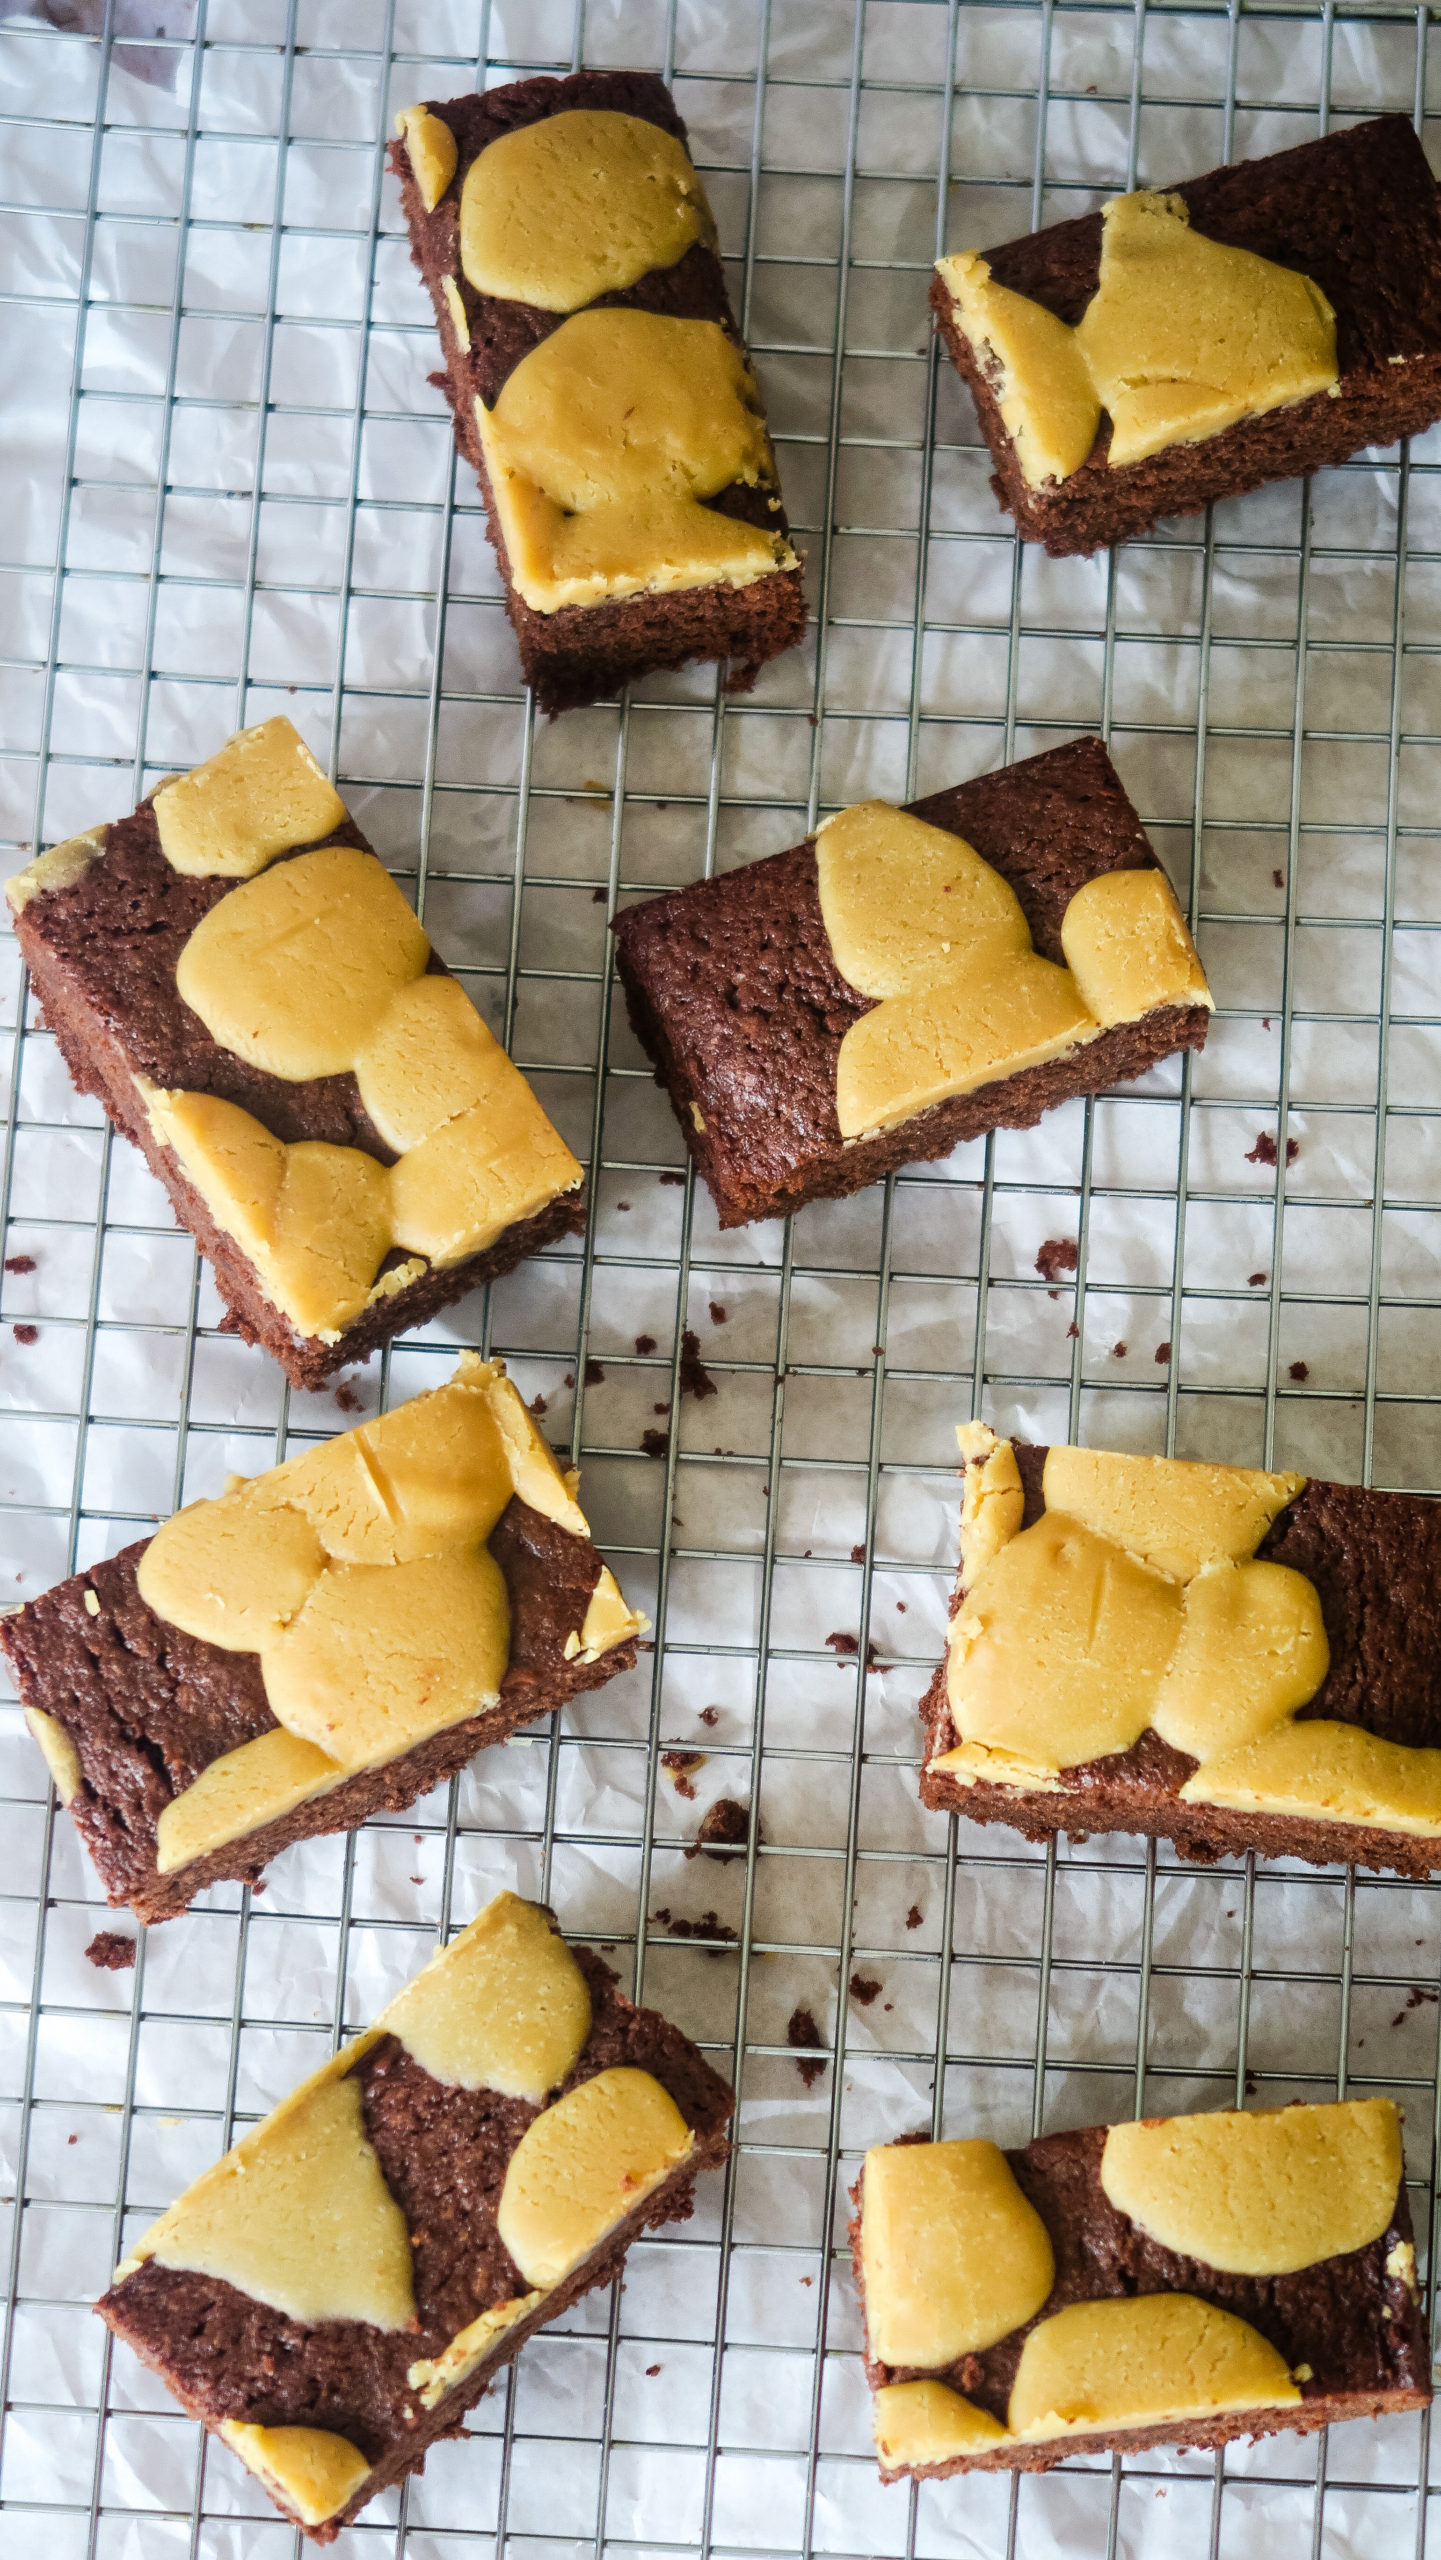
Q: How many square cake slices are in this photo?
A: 8